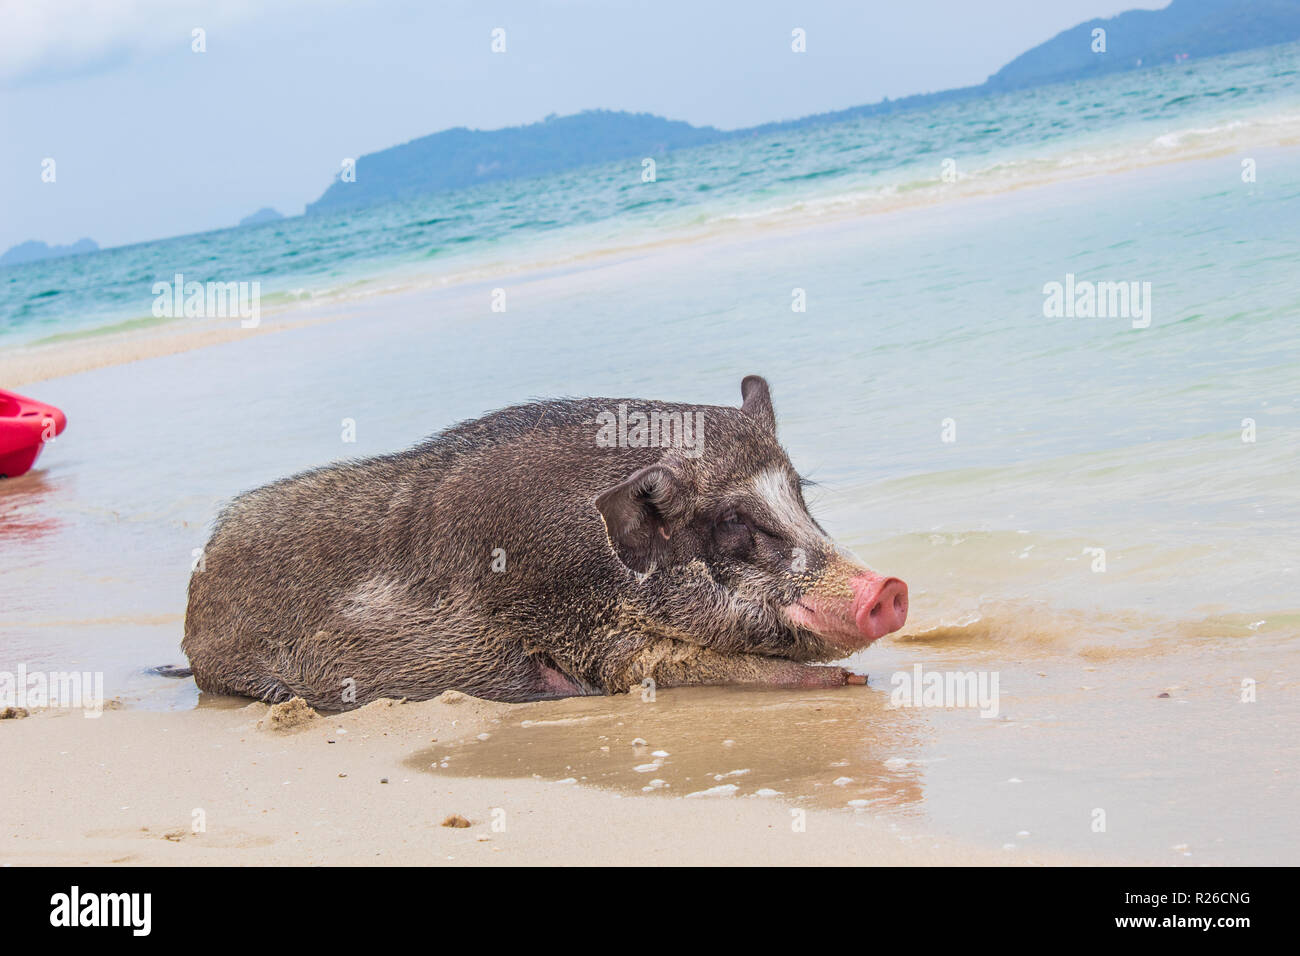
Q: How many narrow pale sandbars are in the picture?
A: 1